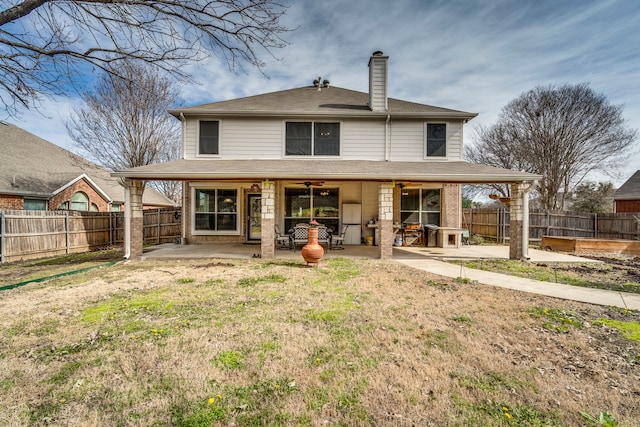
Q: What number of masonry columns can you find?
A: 4